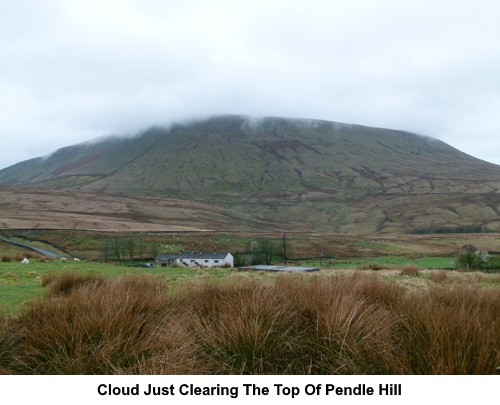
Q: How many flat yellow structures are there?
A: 0